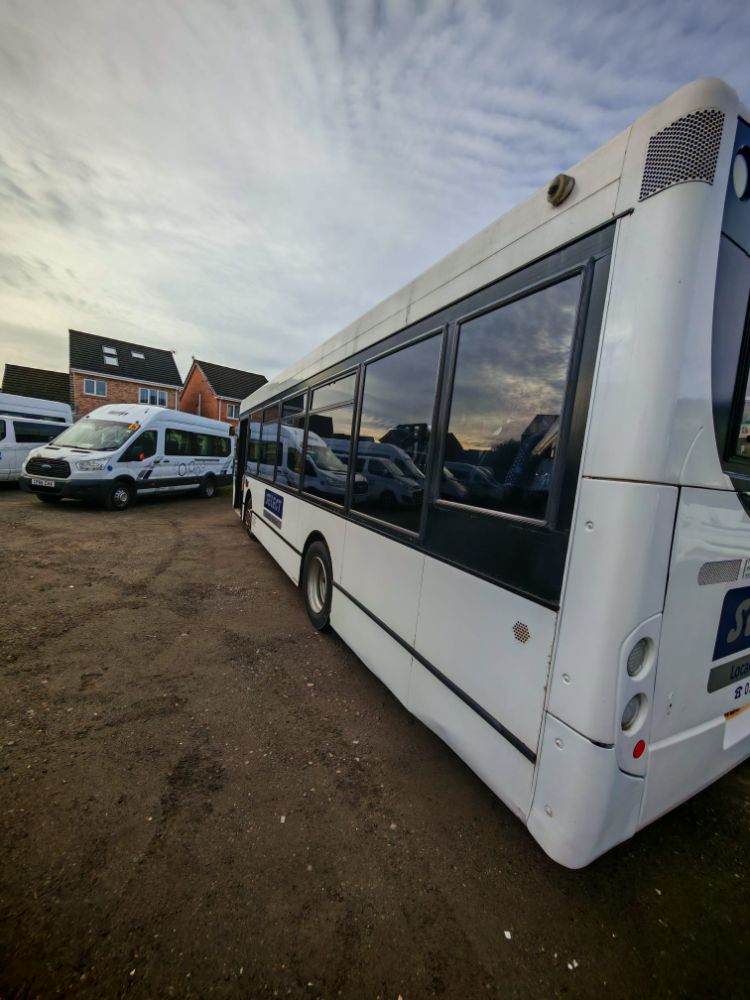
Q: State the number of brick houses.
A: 2